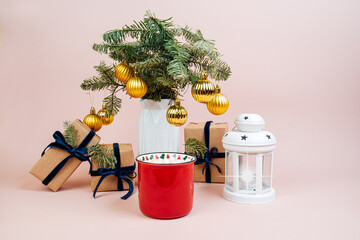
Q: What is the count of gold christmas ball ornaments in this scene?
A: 7